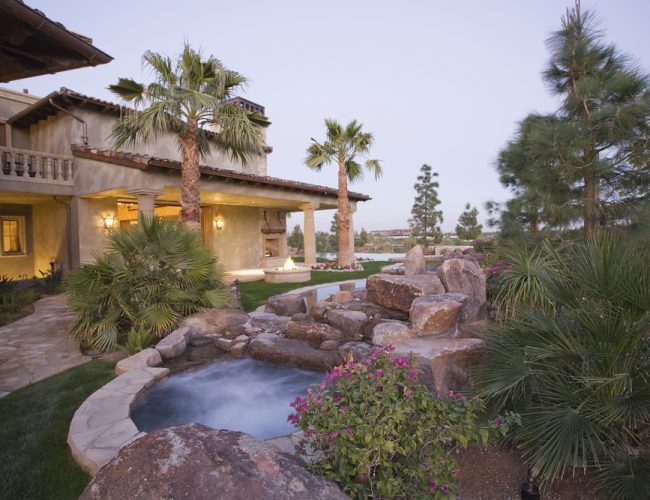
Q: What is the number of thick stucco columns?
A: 3